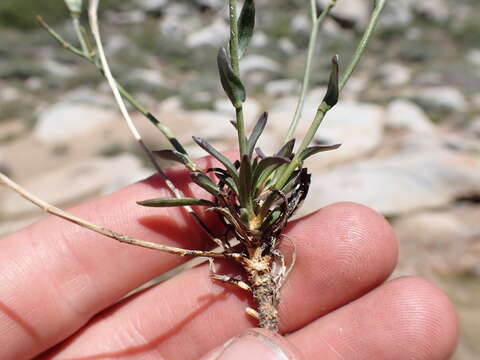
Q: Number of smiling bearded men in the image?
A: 0